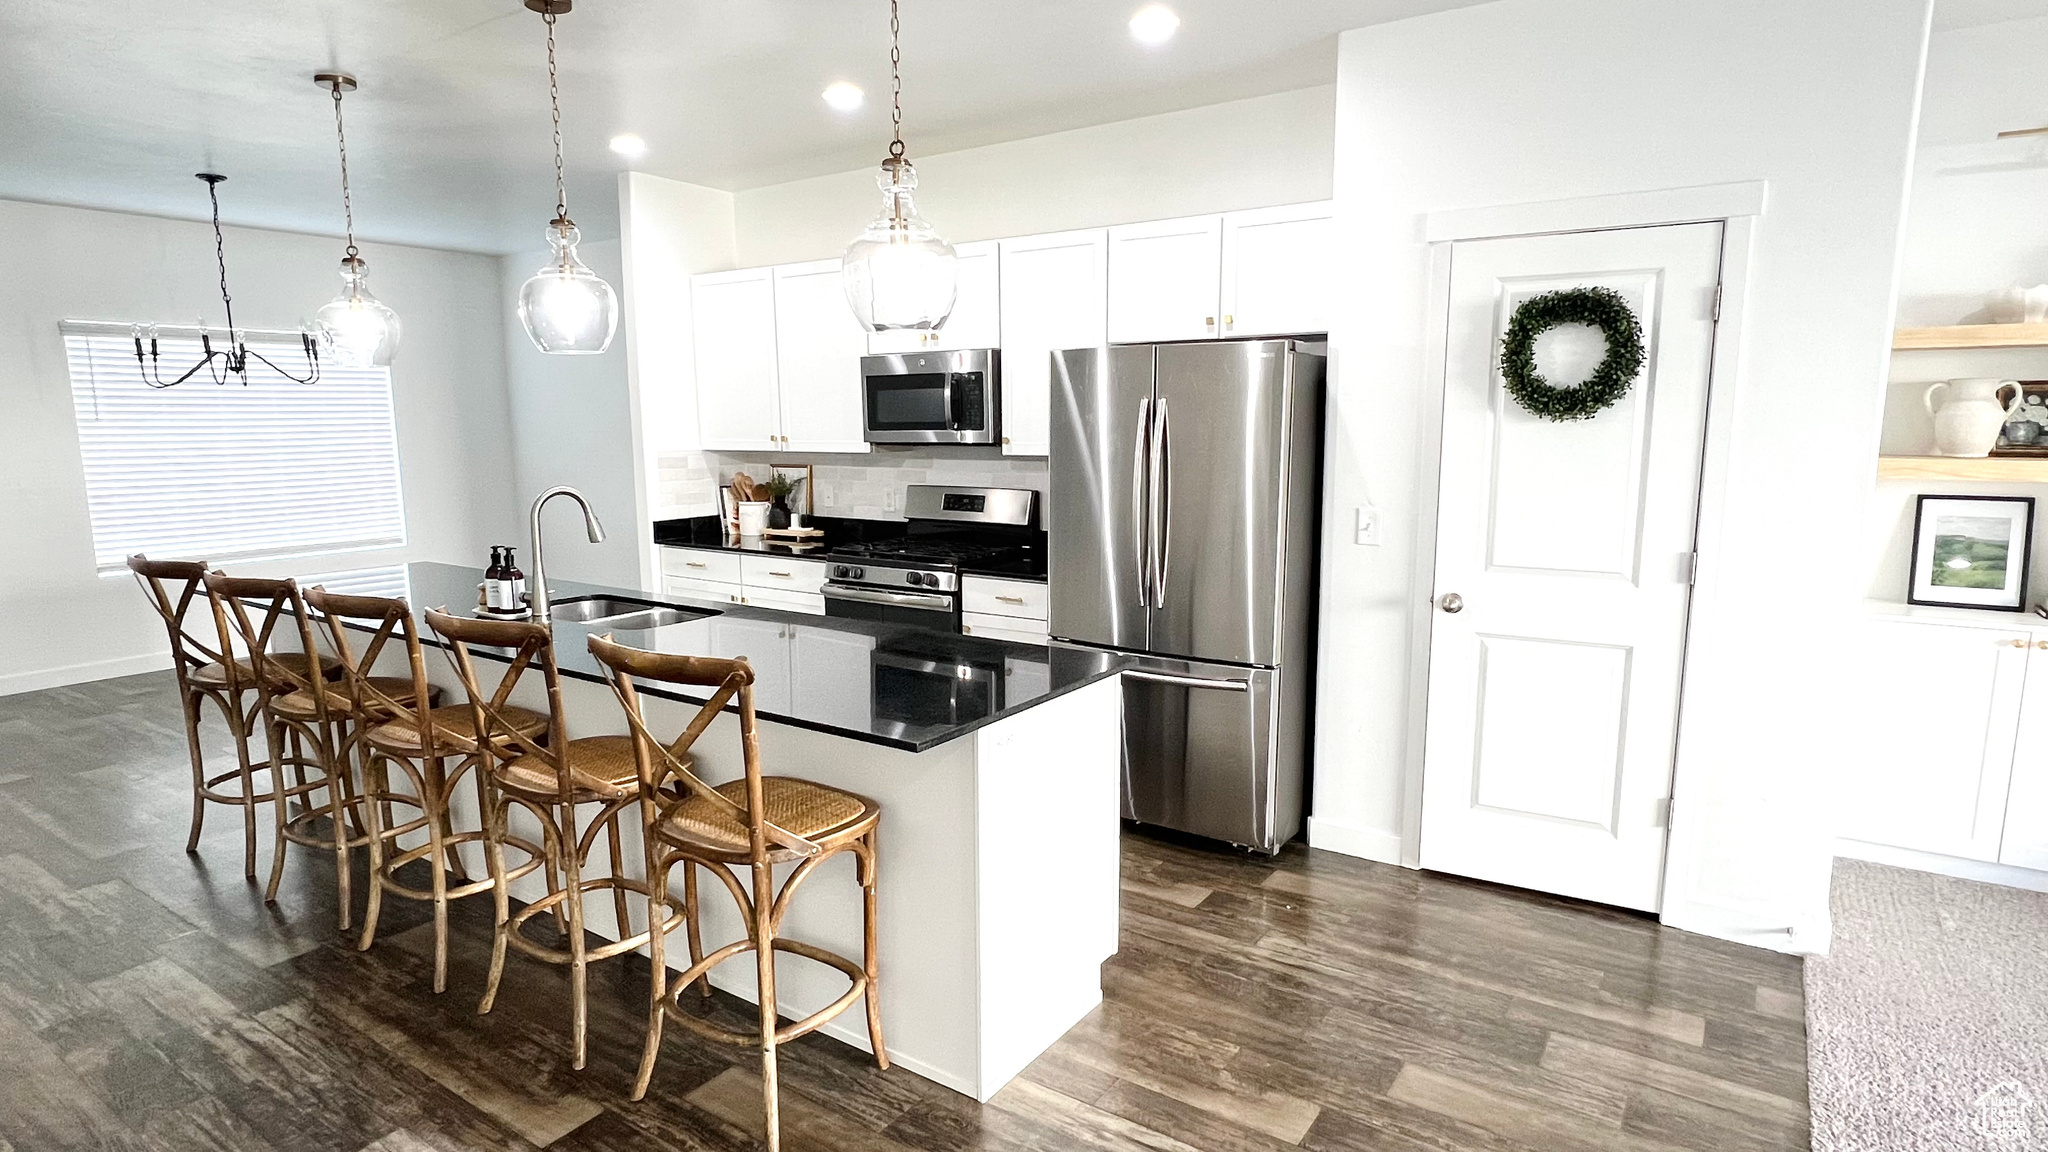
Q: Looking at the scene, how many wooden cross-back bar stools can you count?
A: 5